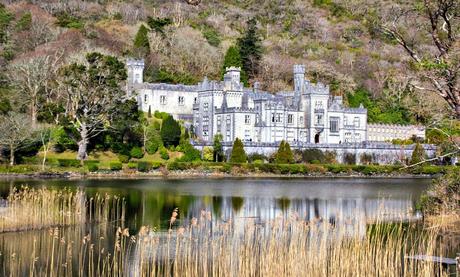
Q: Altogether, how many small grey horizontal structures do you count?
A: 1